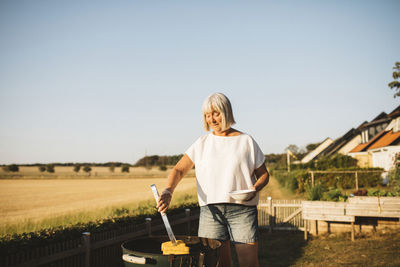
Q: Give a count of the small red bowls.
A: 0